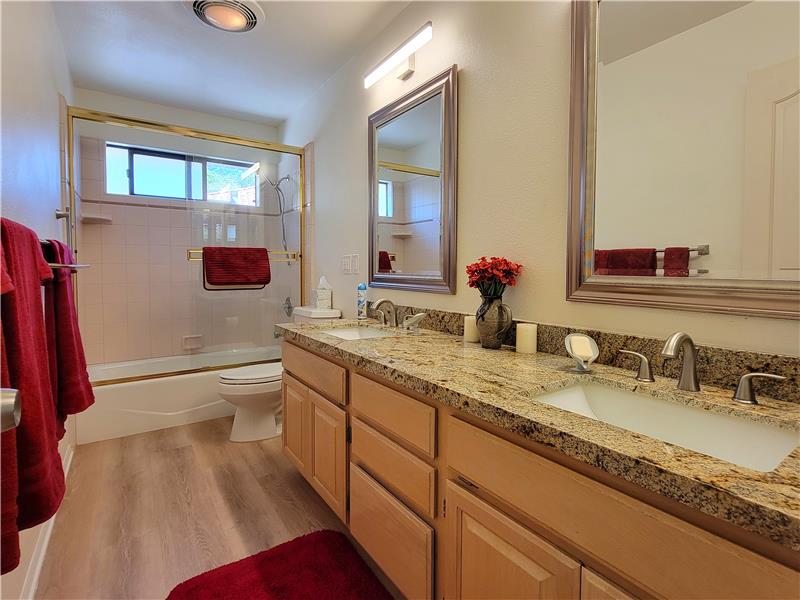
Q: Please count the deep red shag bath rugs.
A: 1